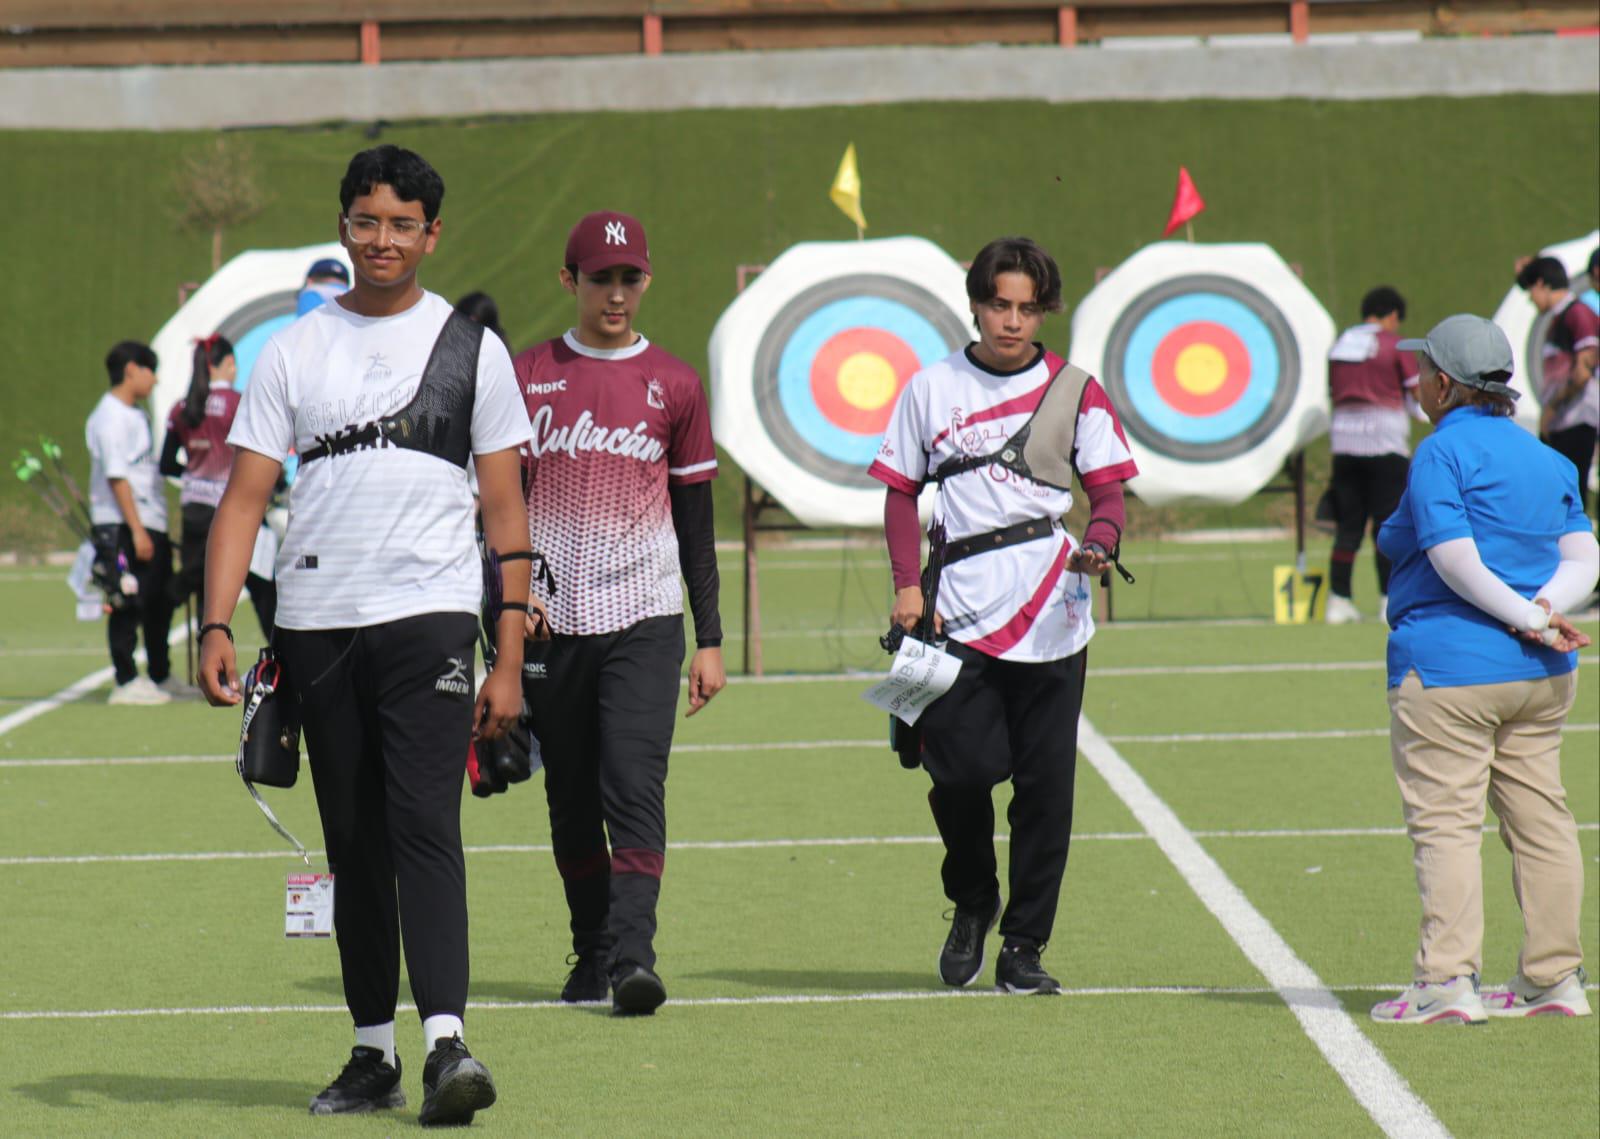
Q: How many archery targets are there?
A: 4